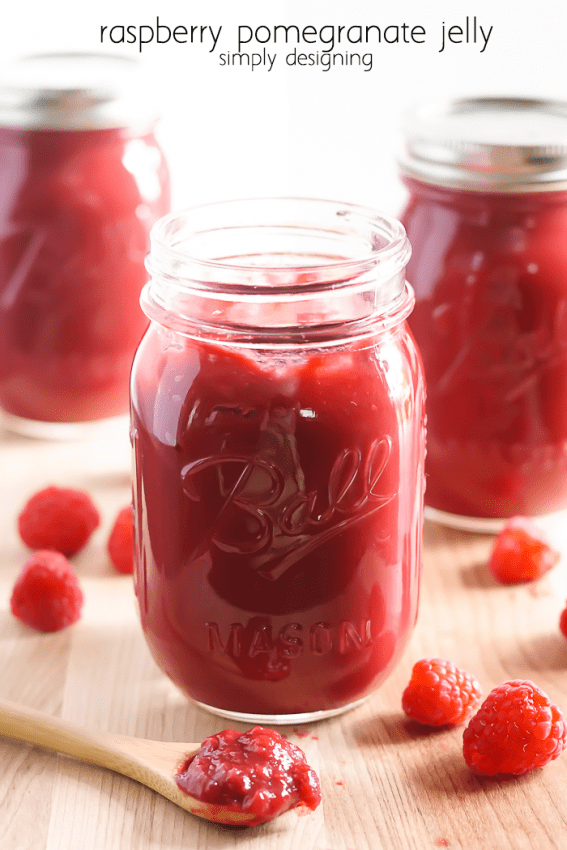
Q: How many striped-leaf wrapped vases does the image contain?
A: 0